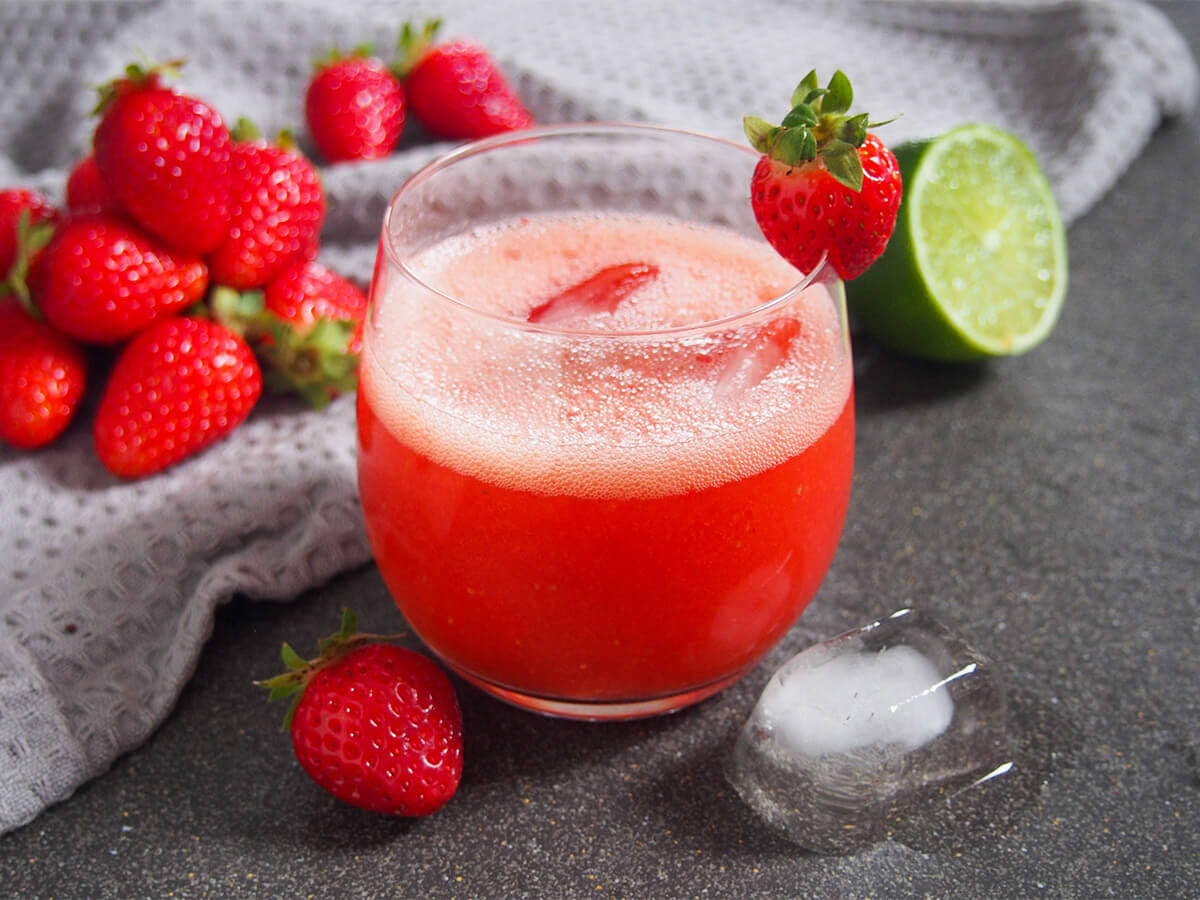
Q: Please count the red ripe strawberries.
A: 12